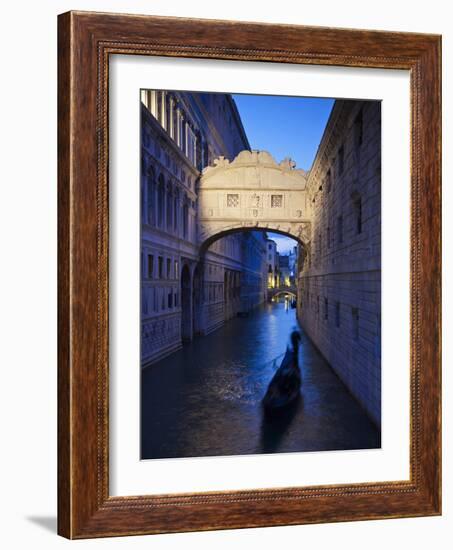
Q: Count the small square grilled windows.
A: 2